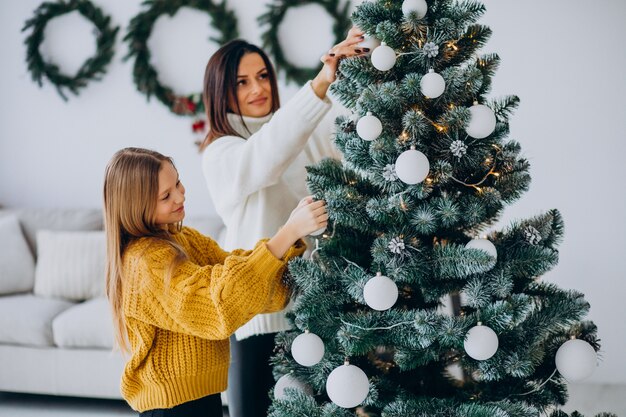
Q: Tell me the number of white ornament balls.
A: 15